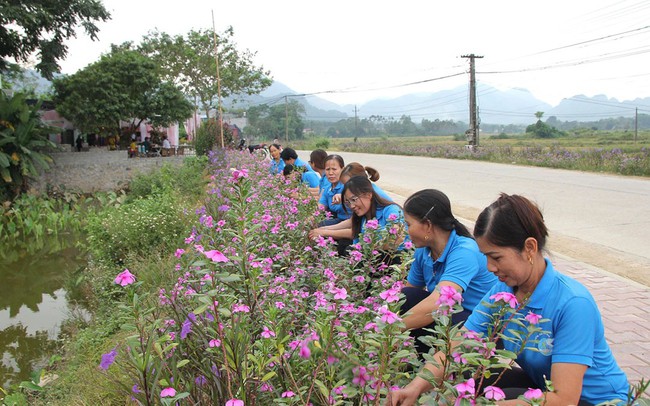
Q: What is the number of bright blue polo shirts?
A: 9